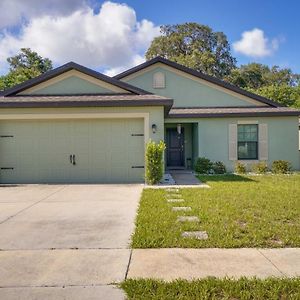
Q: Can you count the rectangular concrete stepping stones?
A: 6